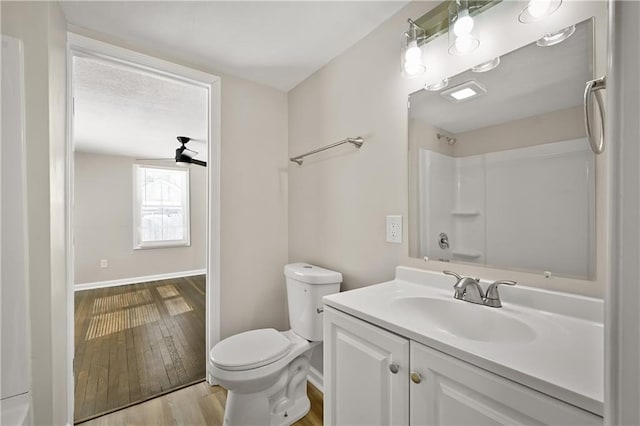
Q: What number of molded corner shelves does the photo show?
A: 2